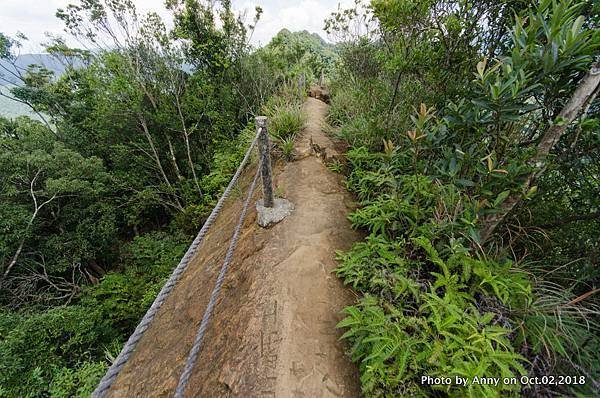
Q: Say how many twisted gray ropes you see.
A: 2